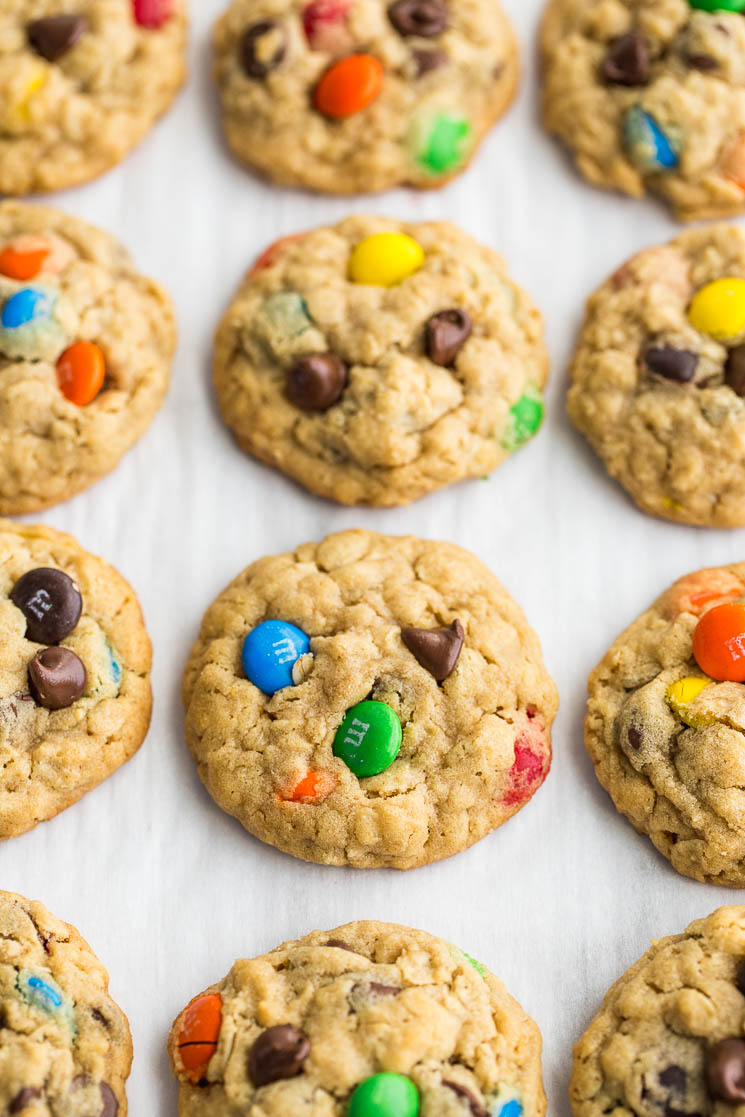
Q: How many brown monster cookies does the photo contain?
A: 12